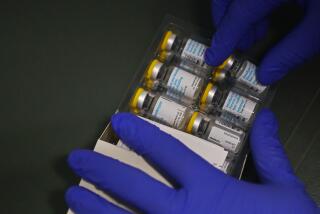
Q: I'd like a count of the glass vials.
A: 6